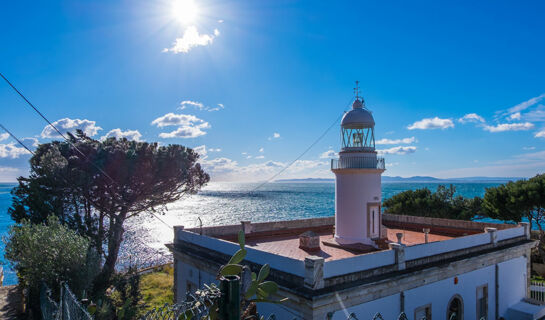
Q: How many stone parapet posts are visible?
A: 6